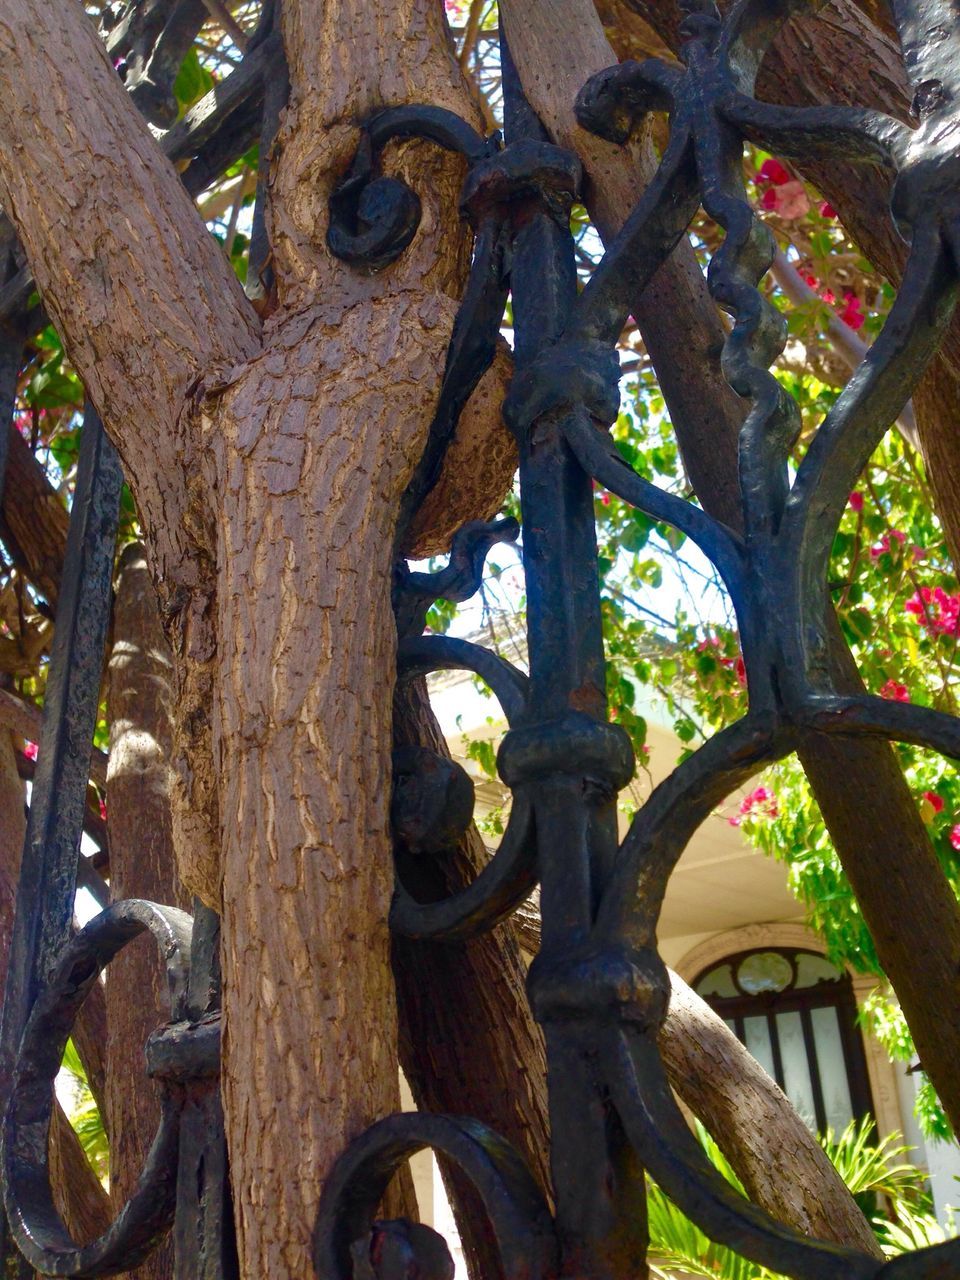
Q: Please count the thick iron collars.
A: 5